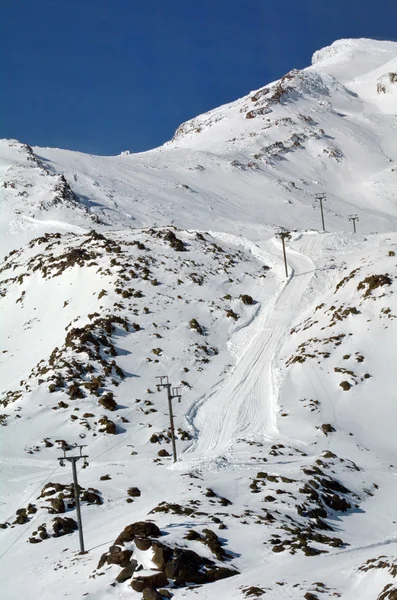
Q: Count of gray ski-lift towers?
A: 5